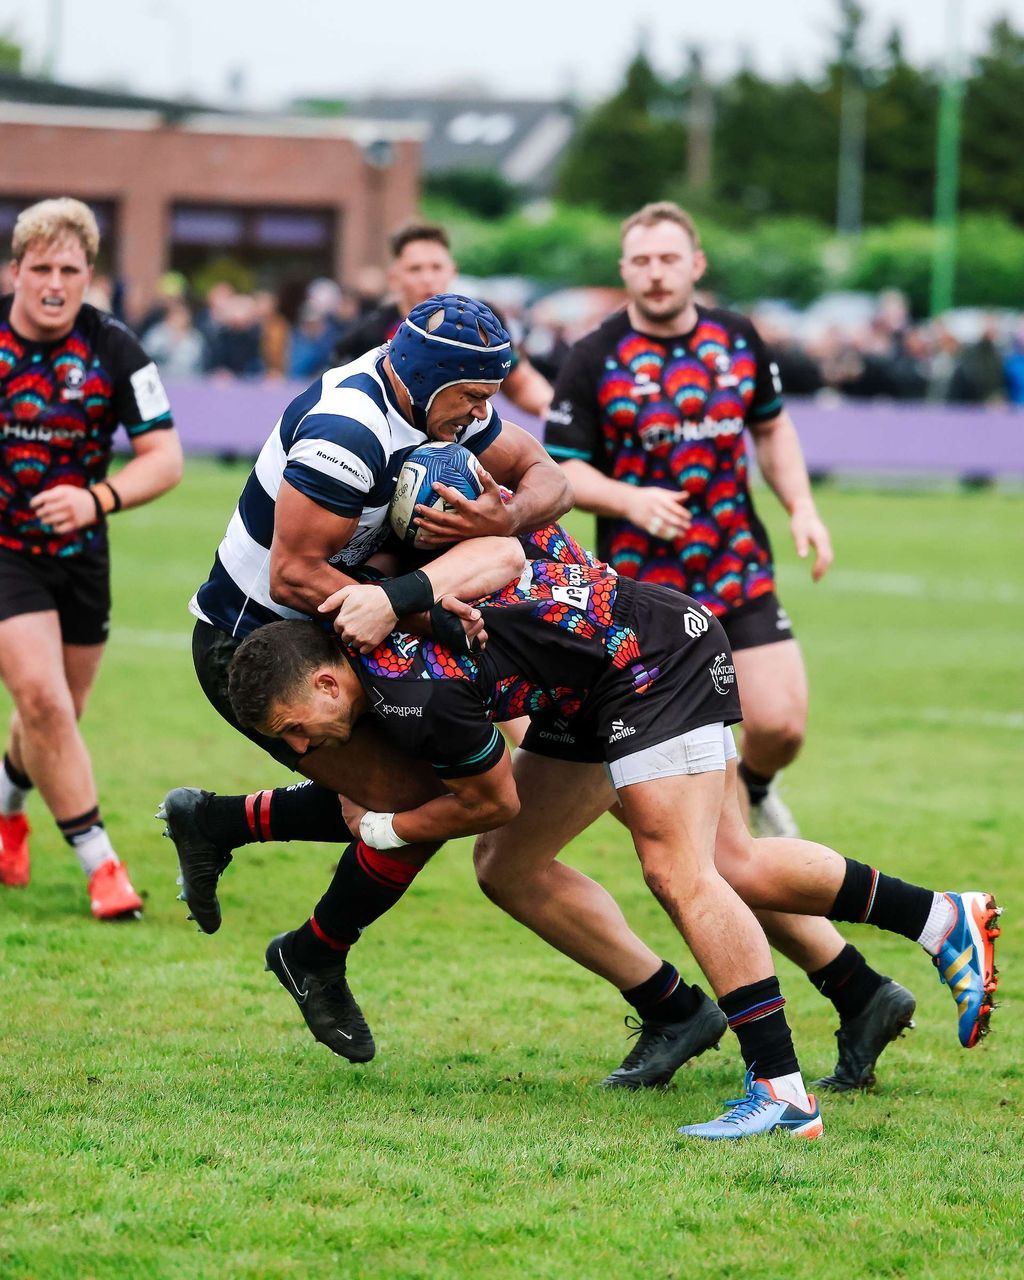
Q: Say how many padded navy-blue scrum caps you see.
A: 1